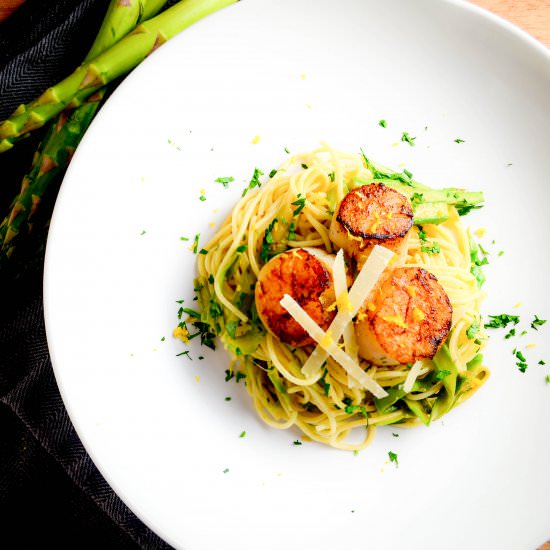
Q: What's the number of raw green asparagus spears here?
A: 3